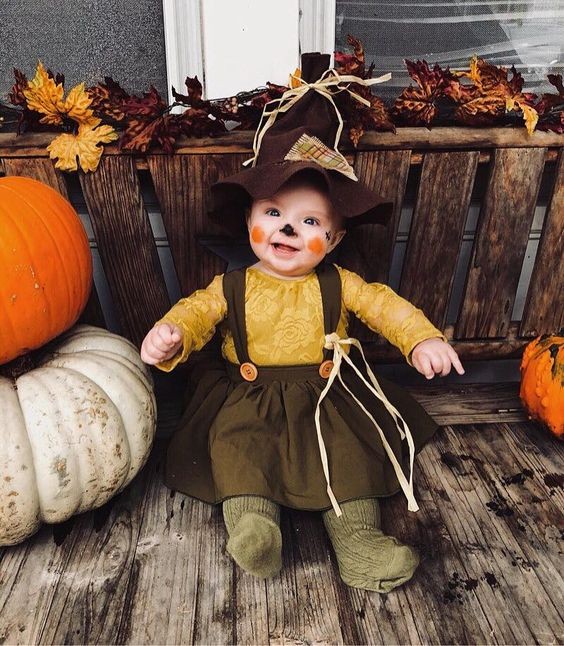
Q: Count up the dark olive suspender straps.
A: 2